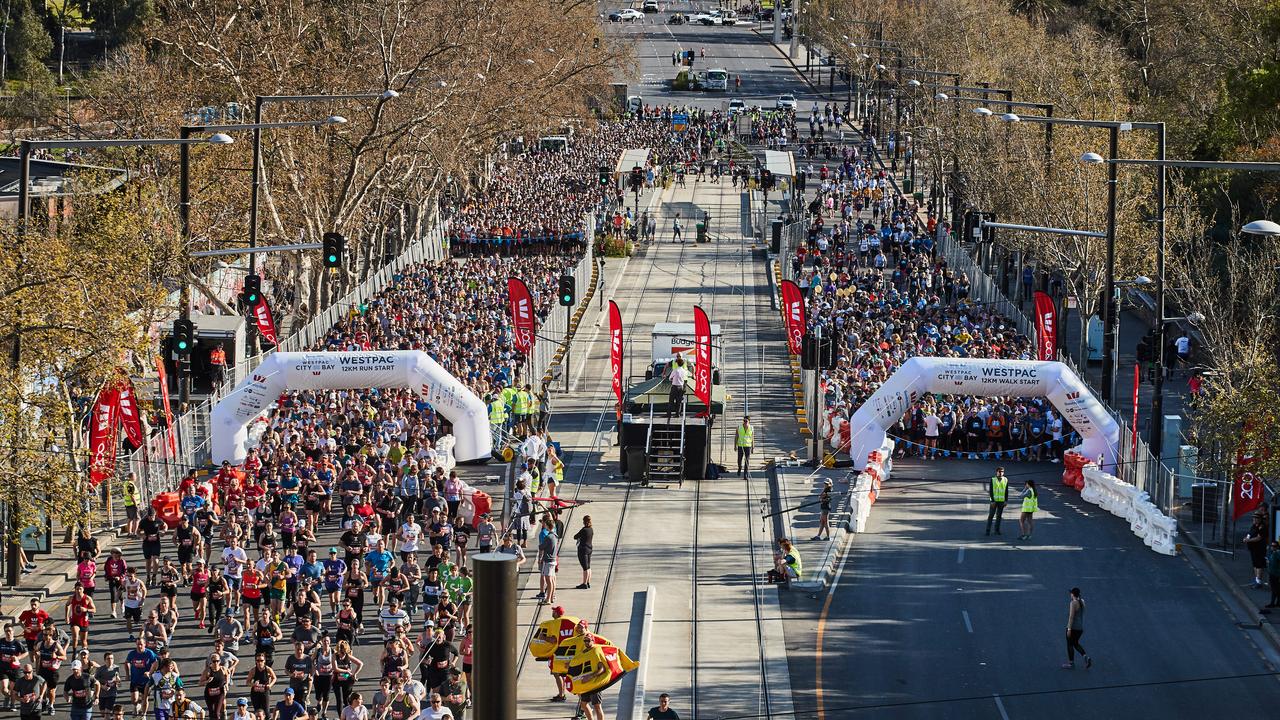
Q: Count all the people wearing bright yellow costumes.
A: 3